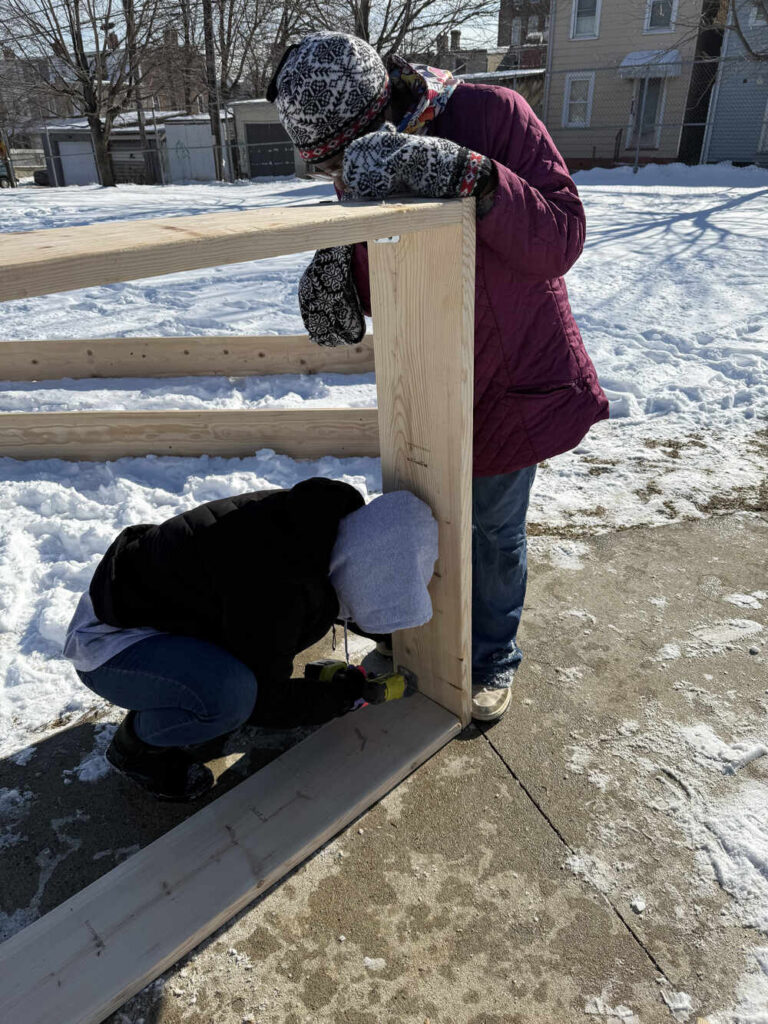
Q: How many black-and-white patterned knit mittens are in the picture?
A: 2